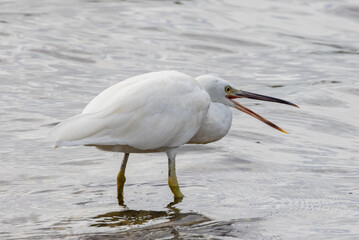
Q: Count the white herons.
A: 1